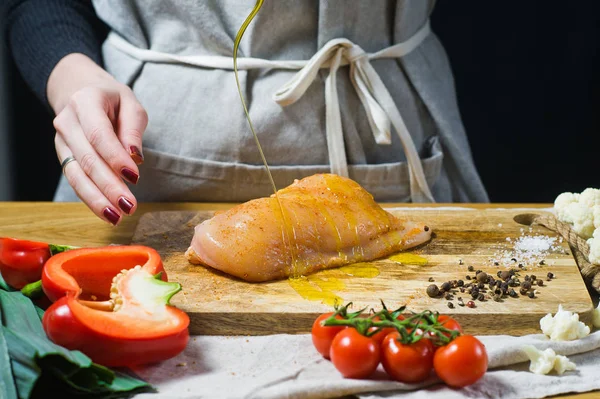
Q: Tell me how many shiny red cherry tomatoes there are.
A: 6